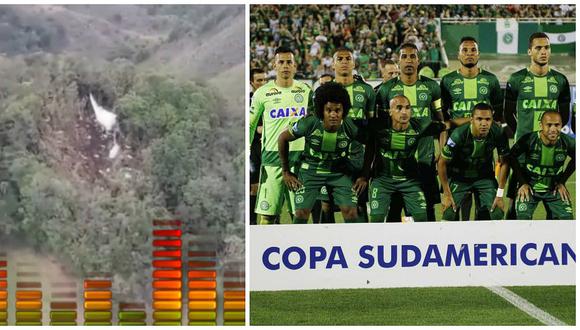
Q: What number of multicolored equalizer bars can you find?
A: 8